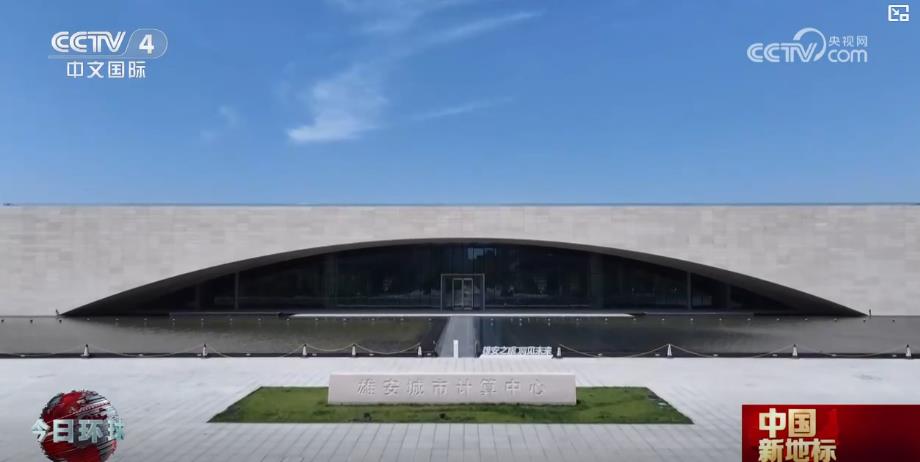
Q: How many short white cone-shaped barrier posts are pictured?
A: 9